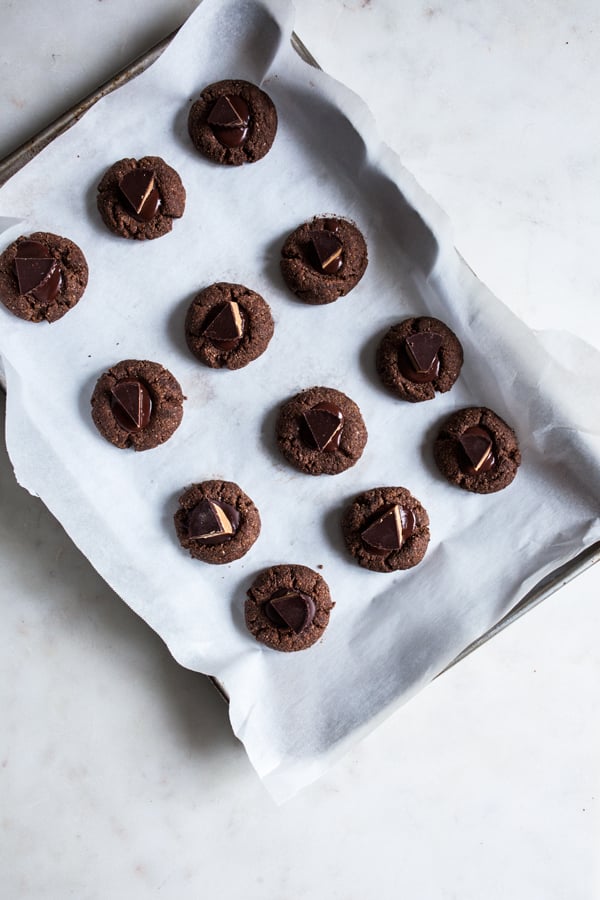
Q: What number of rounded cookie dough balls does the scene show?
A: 12